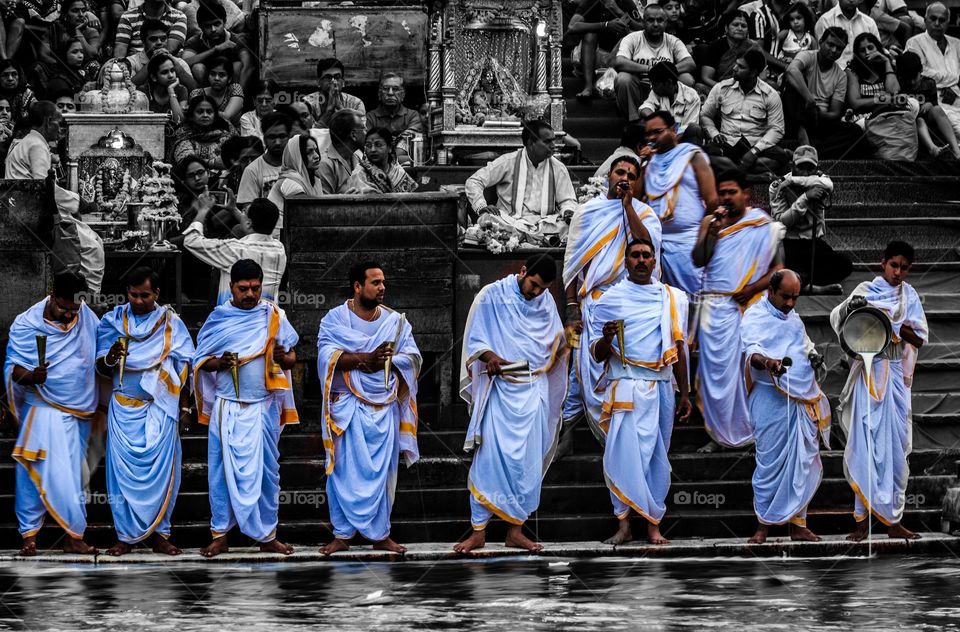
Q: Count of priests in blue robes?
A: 11